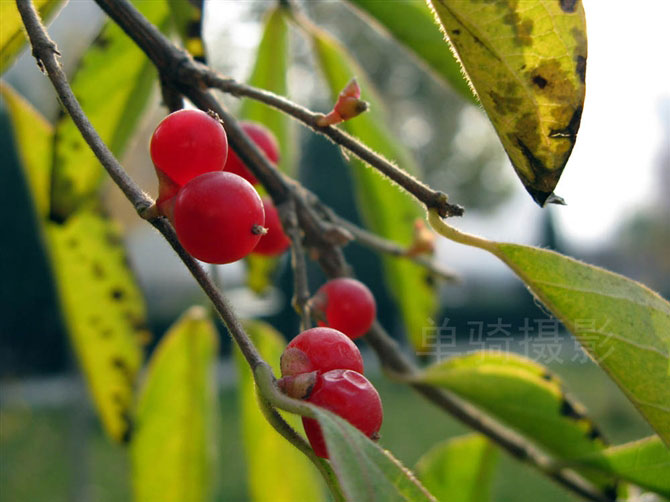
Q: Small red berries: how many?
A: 7